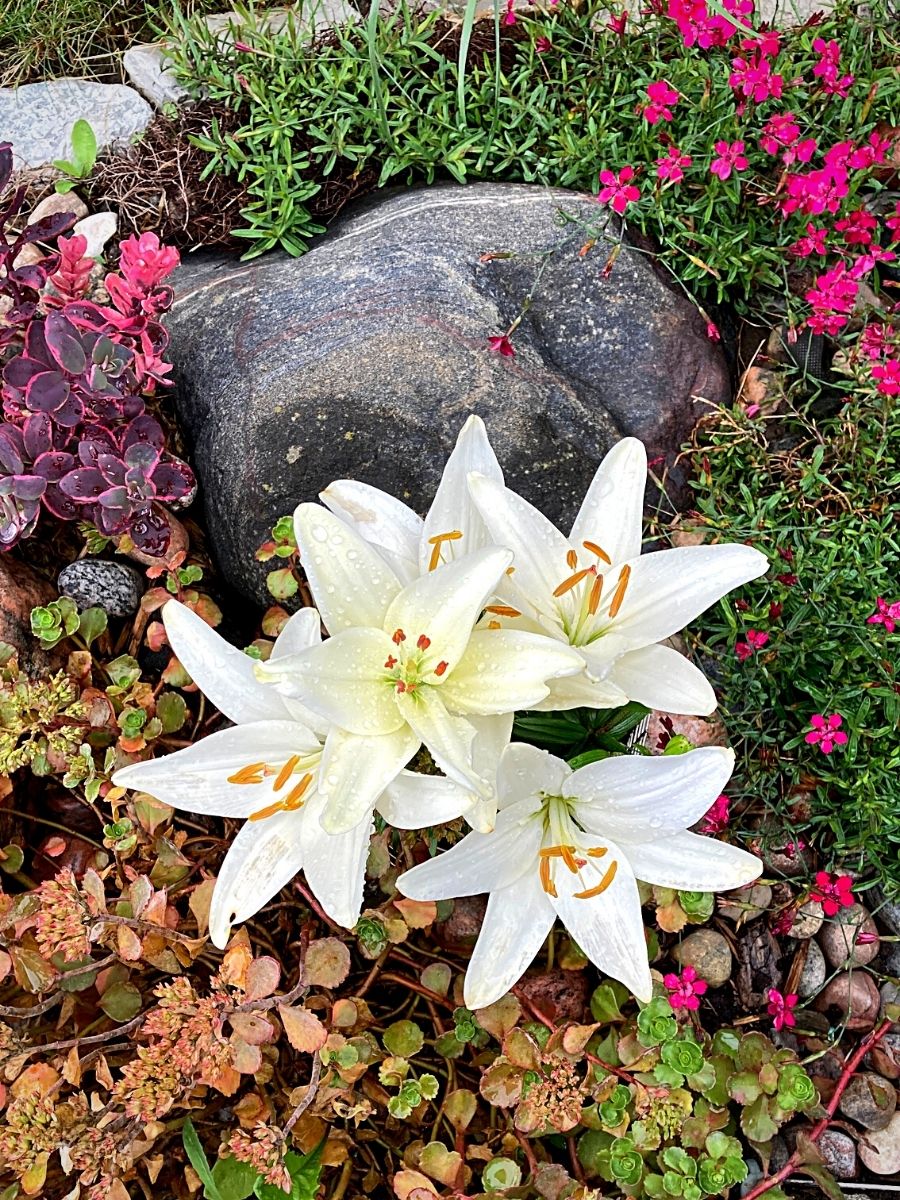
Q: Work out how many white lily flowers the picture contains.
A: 5